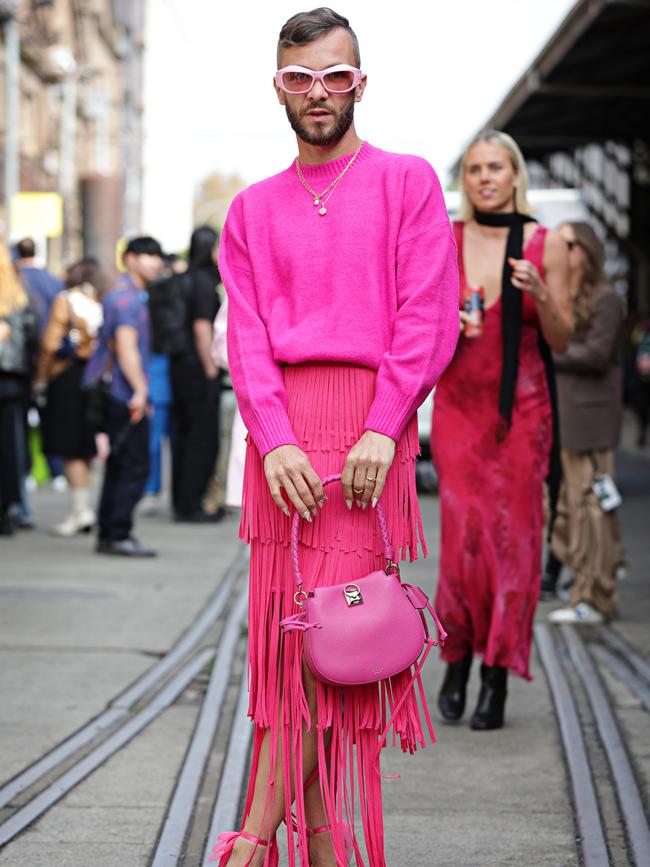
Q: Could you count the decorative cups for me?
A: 0